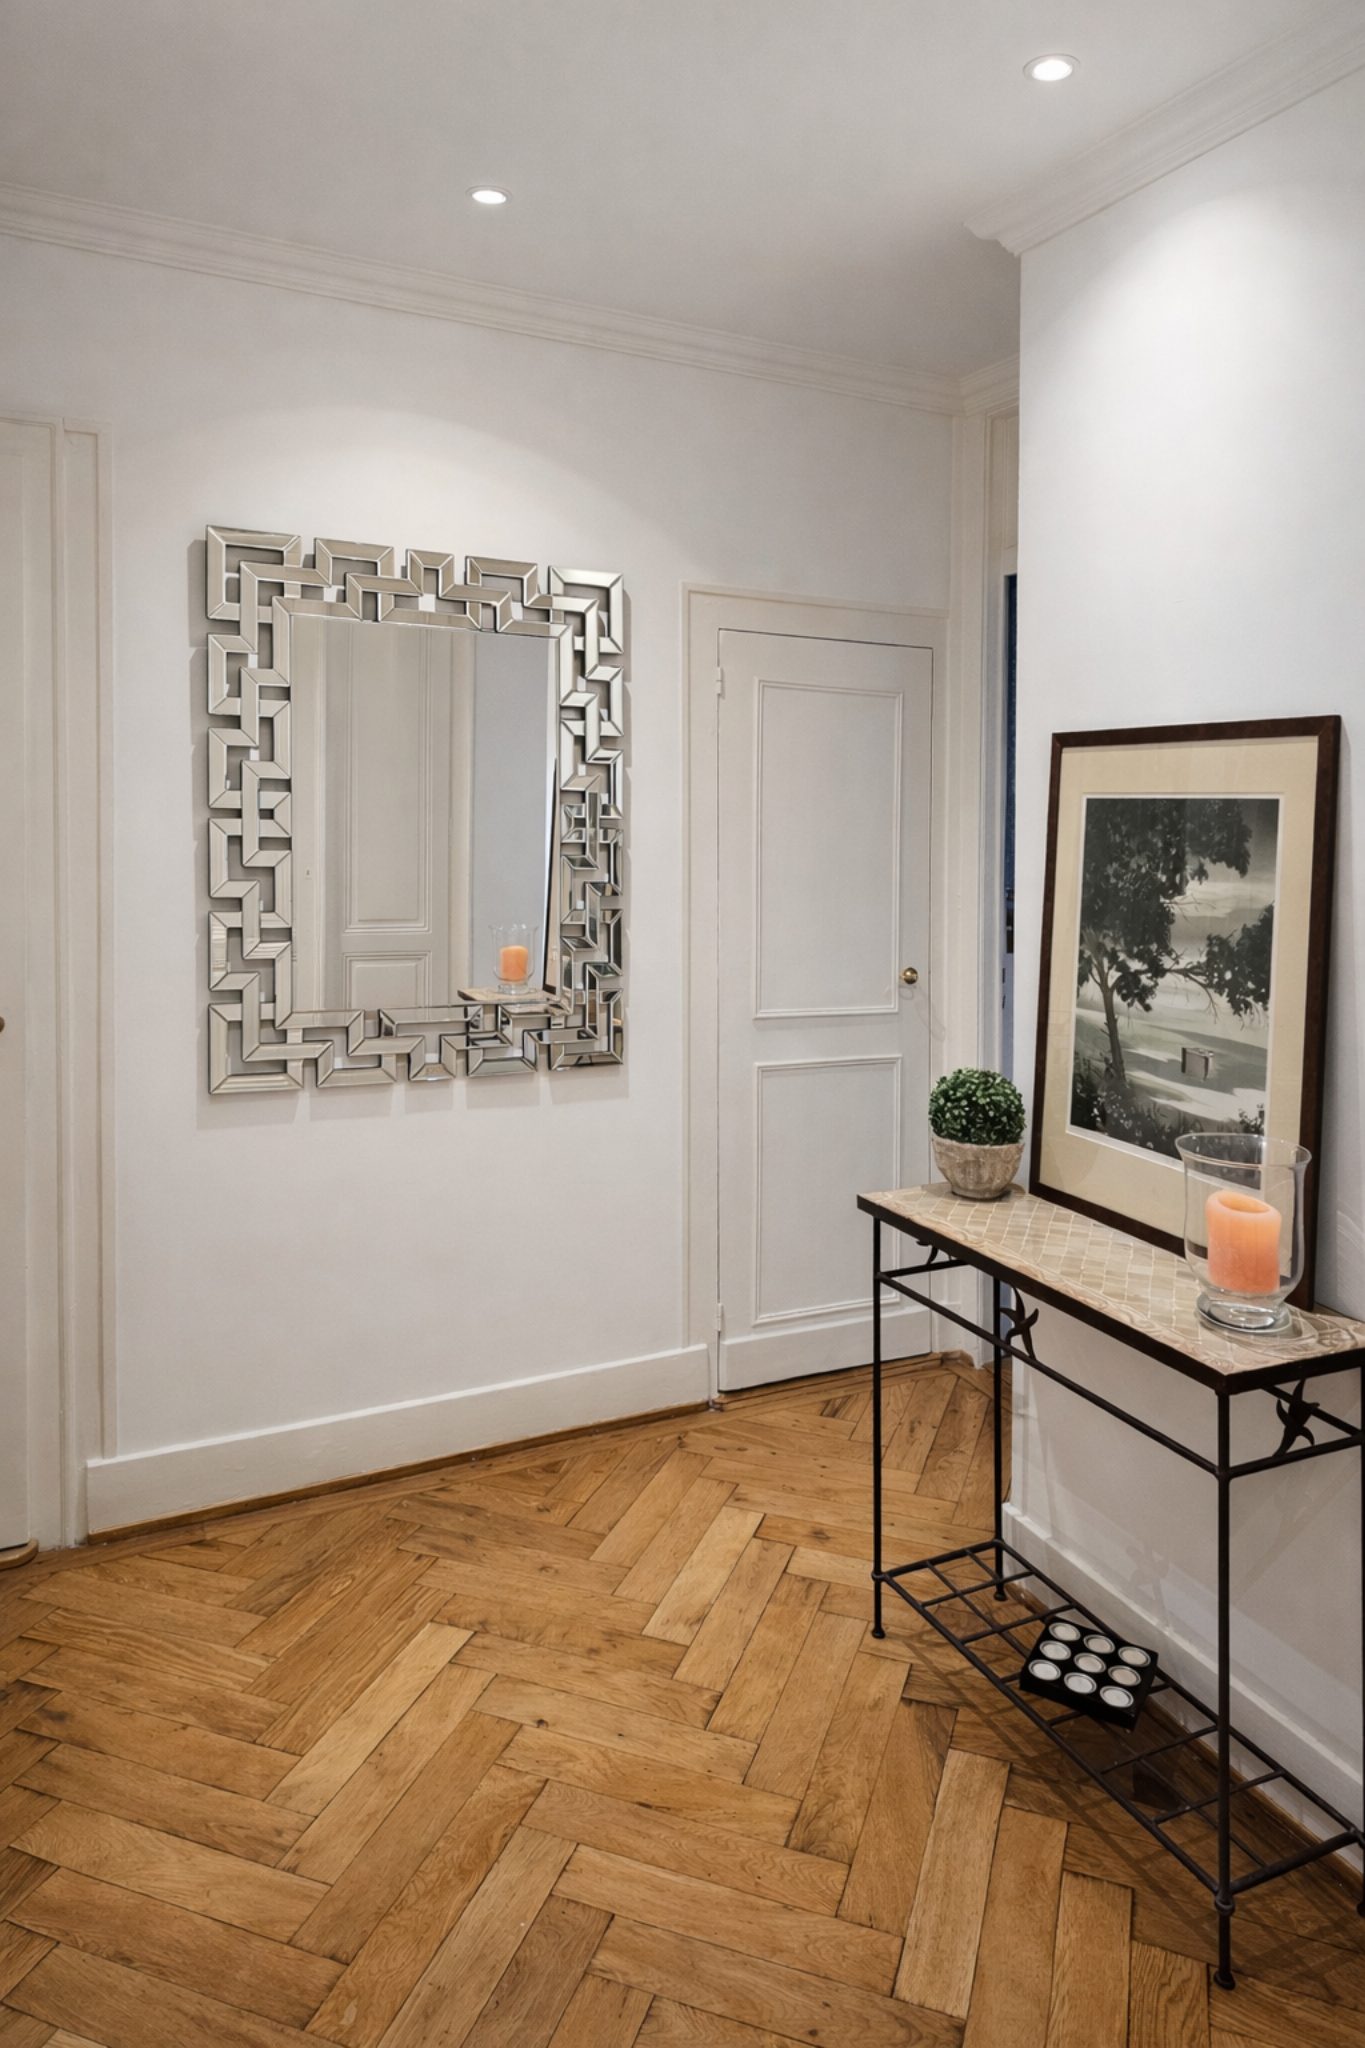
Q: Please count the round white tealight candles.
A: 9